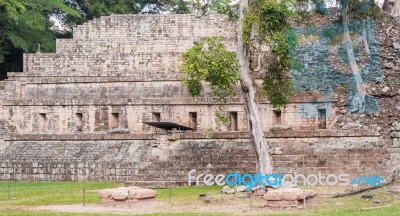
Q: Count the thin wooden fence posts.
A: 7